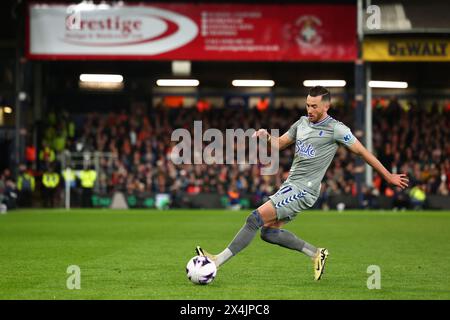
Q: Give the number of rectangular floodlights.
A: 5